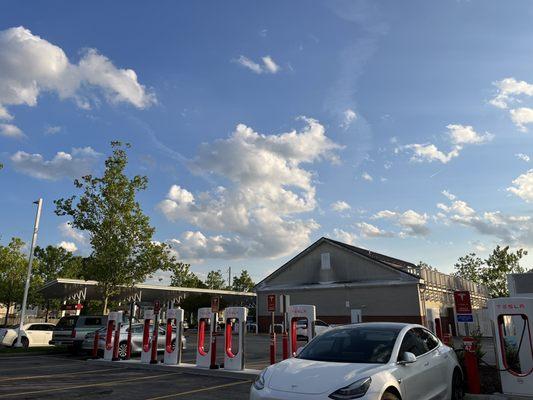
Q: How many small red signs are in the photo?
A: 4